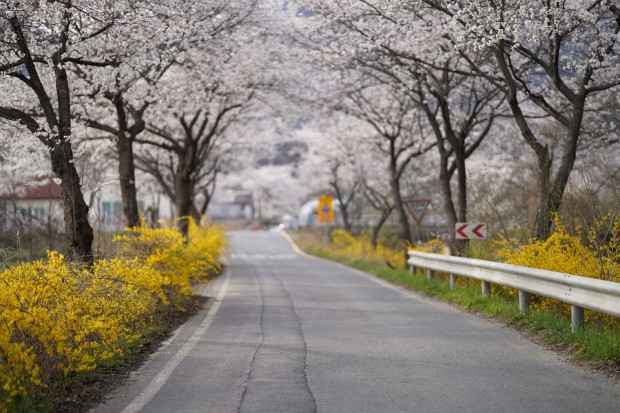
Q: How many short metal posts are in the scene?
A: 6